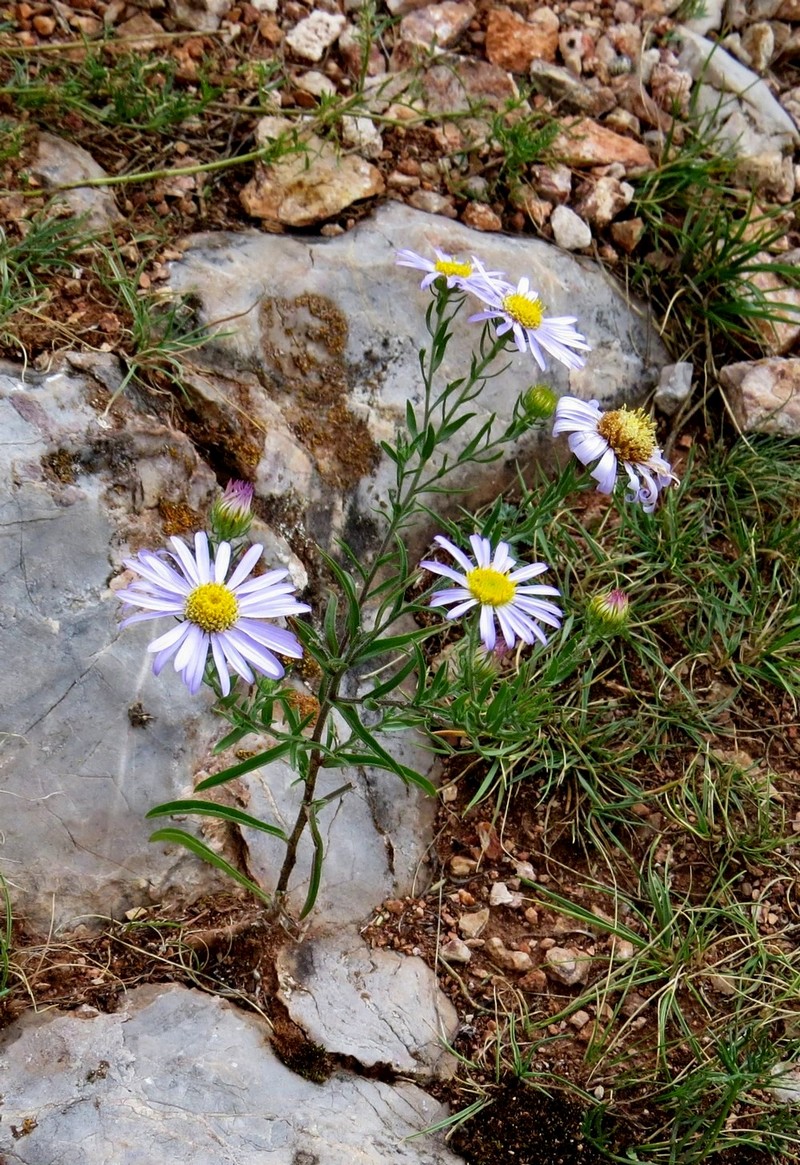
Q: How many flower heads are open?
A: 5